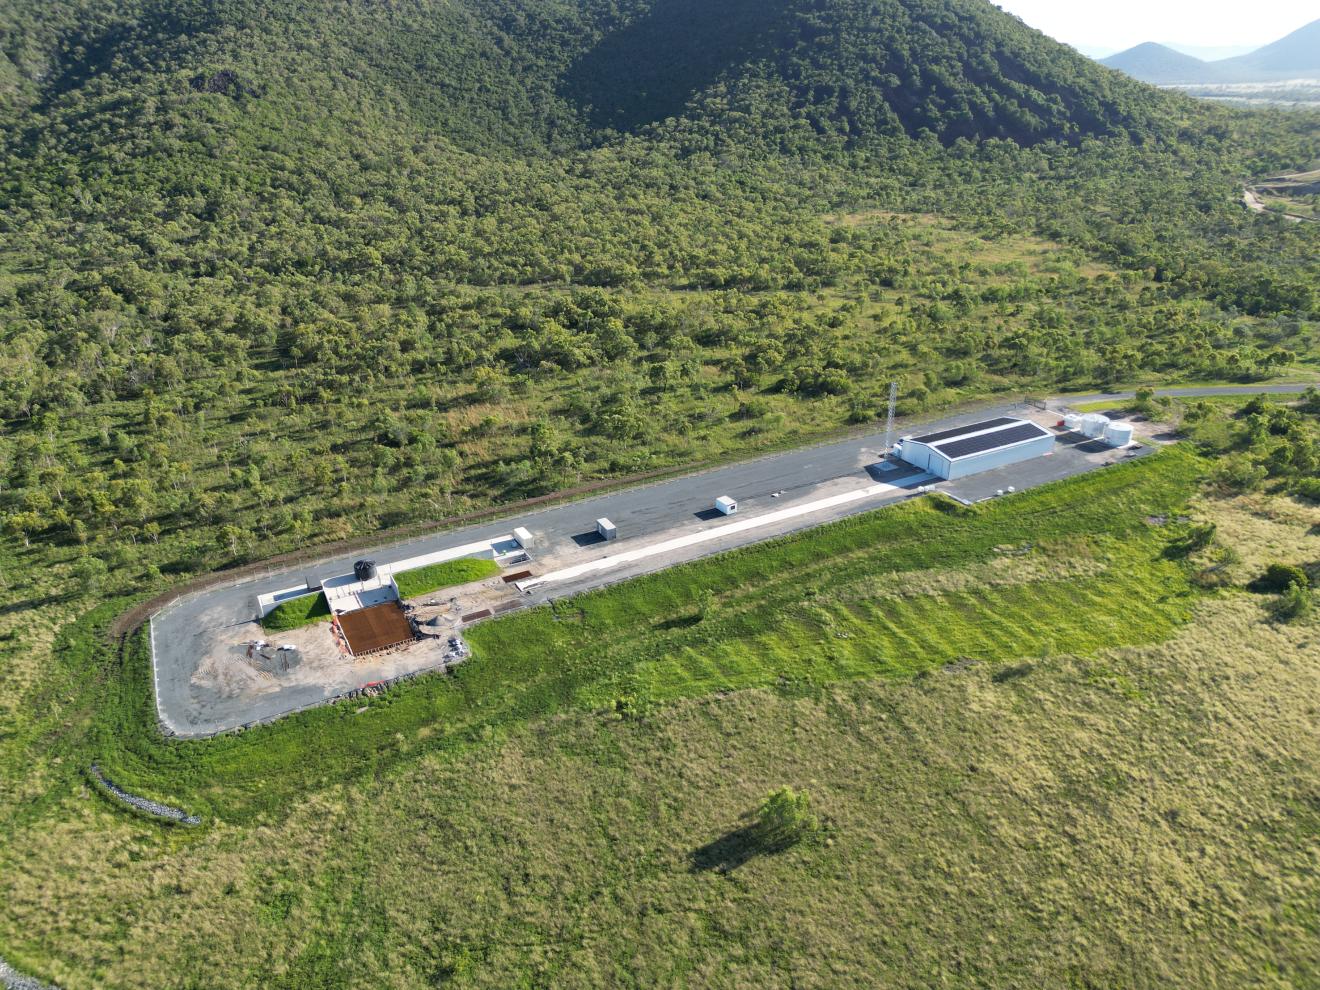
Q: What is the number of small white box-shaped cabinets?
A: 3